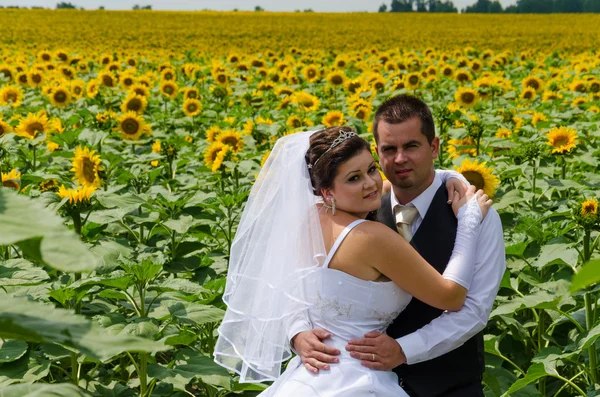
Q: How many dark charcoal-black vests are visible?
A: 1